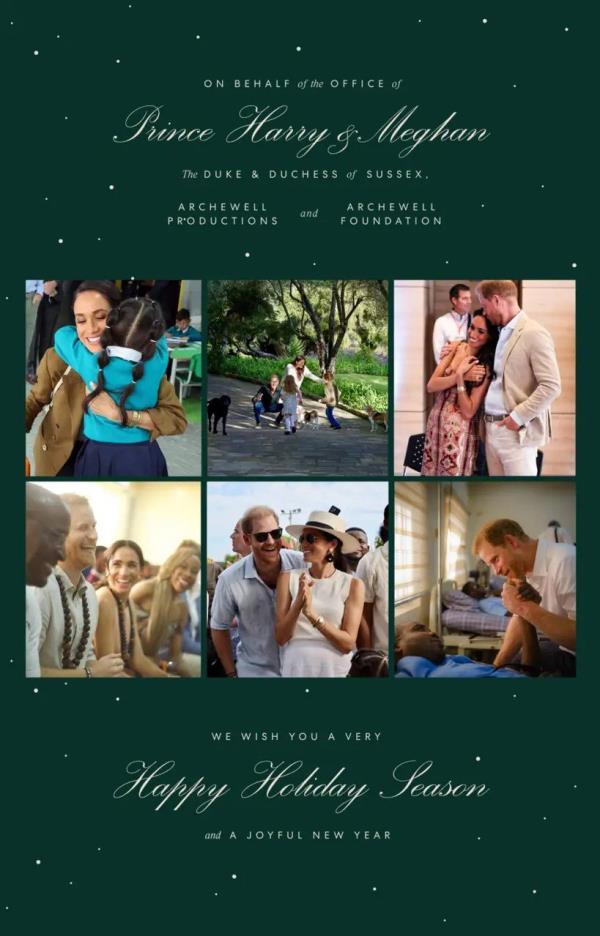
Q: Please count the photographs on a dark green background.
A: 6